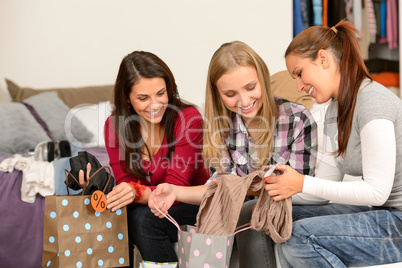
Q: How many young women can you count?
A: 3